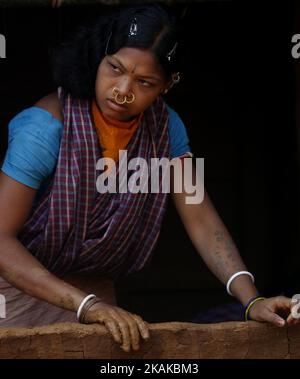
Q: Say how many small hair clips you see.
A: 3